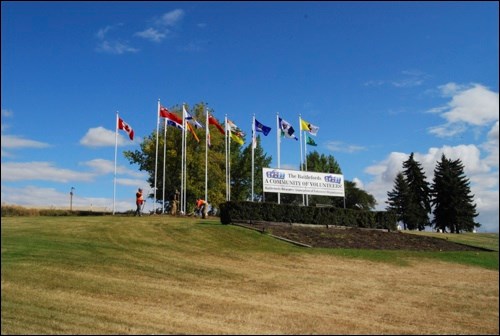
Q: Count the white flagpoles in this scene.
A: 12